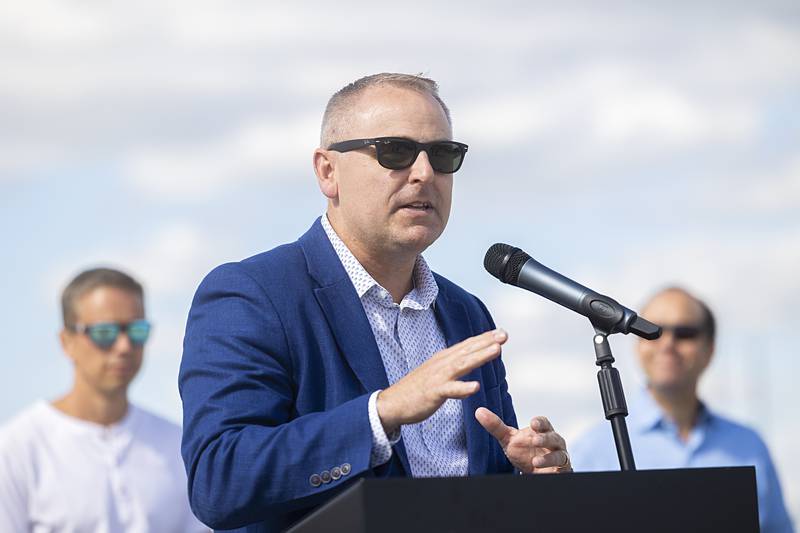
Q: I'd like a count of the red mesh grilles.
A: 0